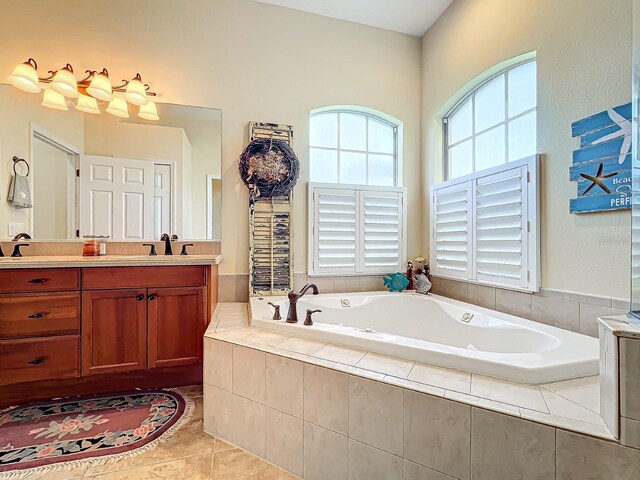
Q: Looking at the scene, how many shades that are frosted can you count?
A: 4